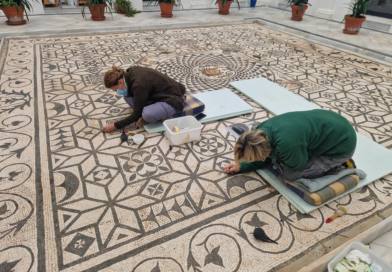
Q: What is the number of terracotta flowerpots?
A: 6